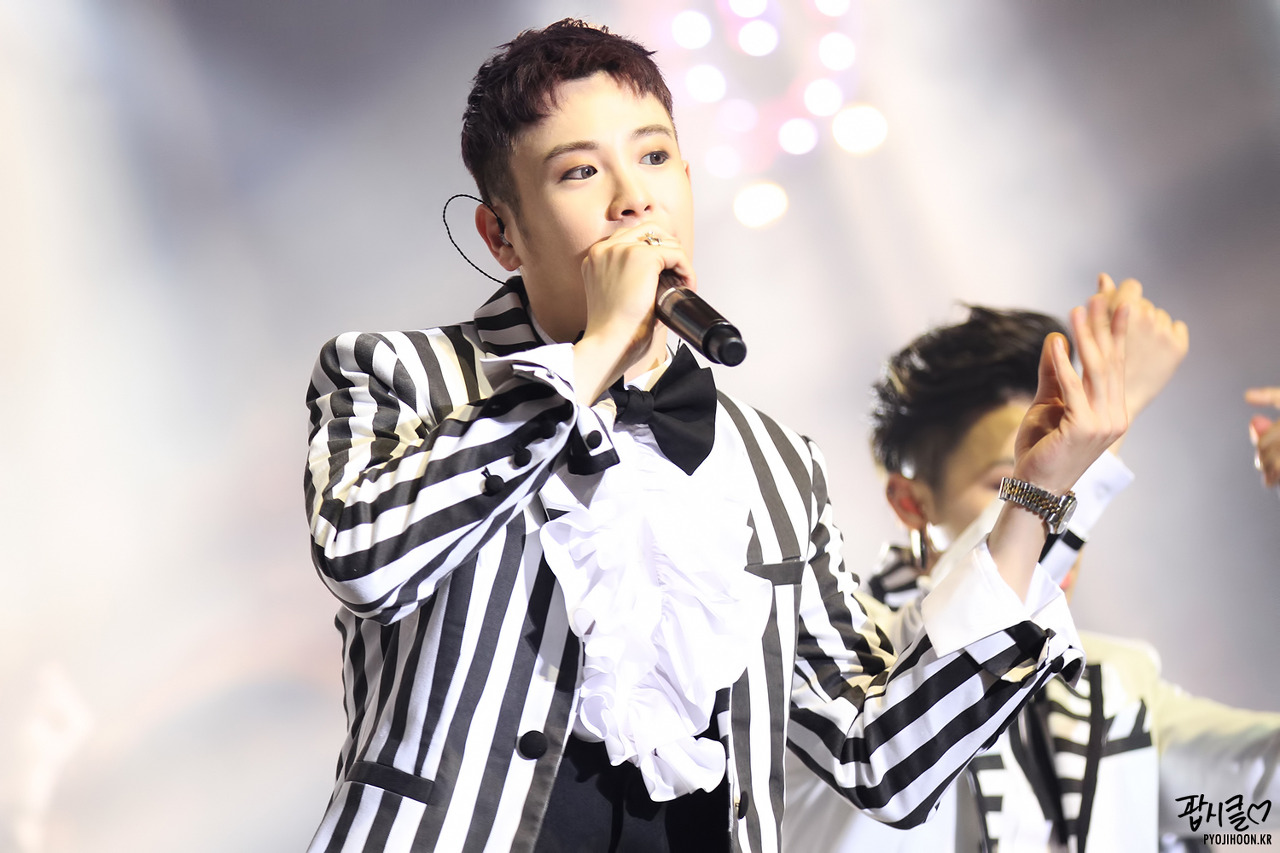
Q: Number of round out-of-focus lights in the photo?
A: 12